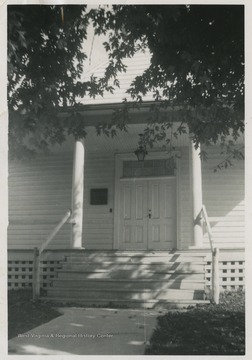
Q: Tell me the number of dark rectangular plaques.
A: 1